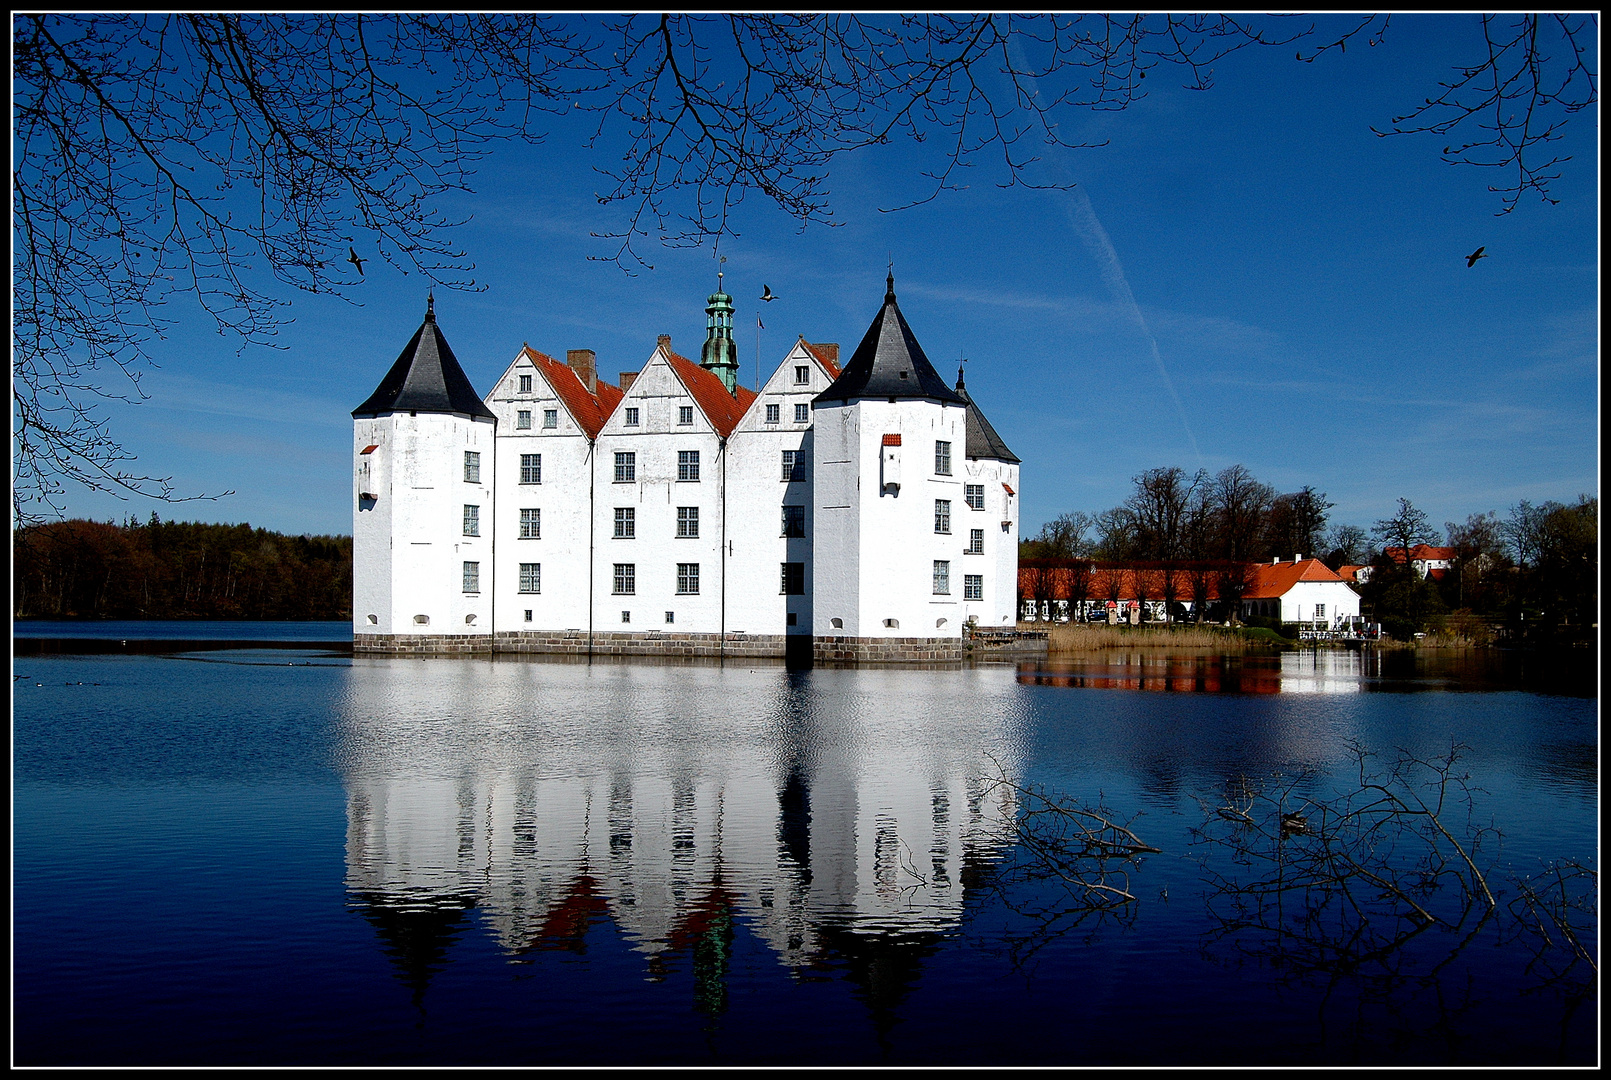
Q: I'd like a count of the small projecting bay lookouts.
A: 3